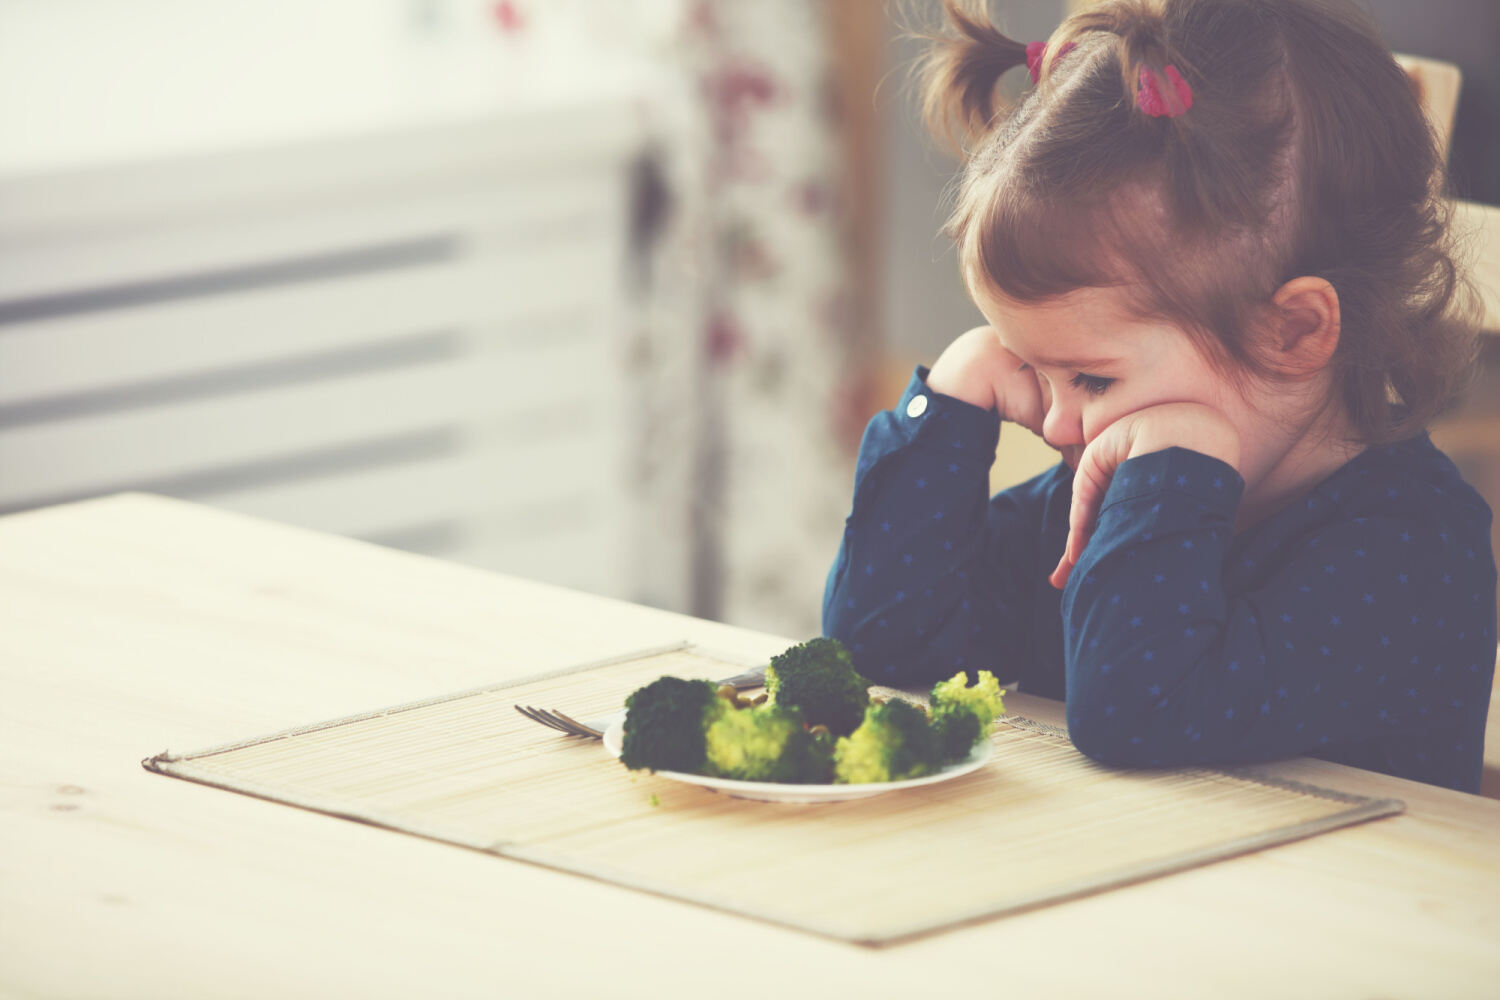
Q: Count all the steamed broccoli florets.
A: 5